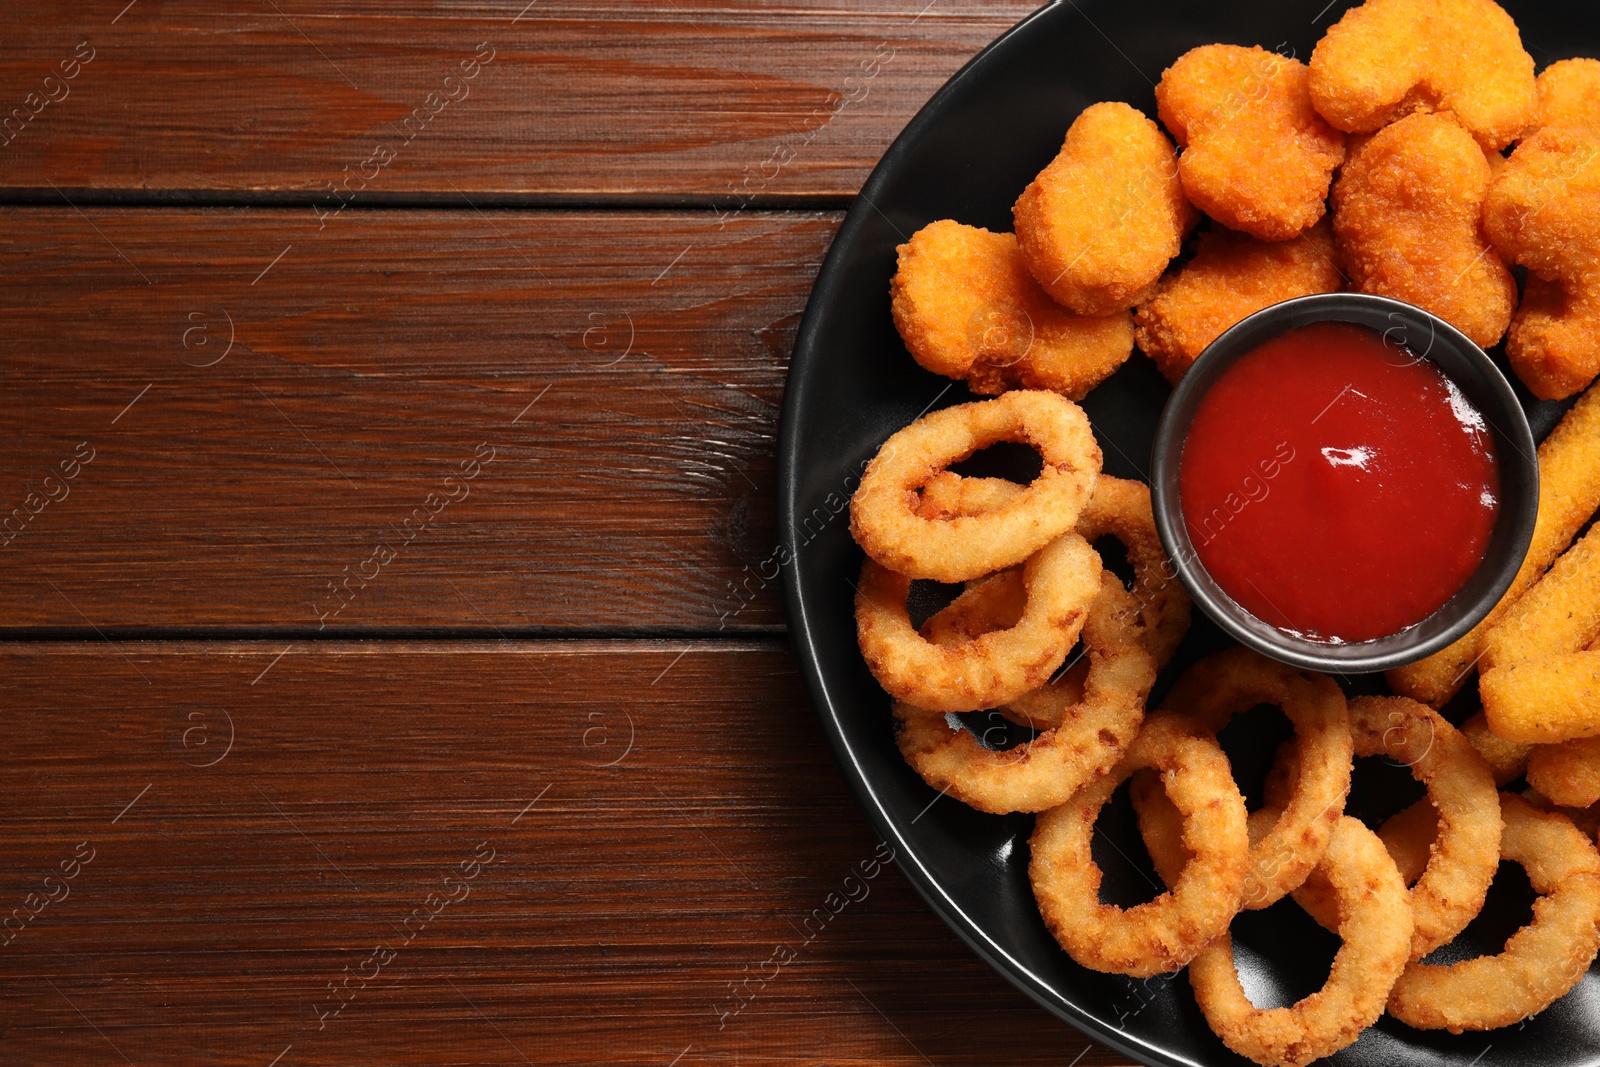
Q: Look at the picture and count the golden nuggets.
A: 9